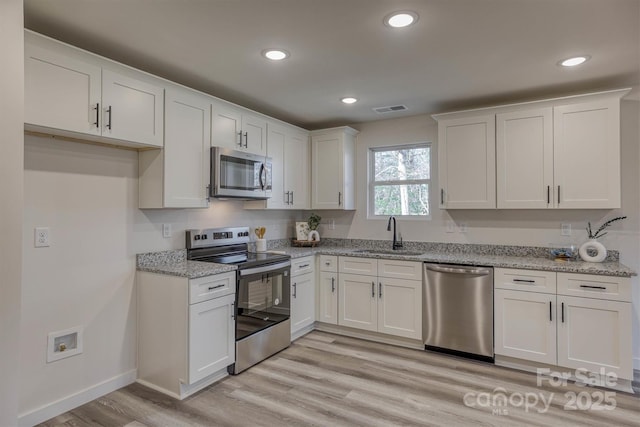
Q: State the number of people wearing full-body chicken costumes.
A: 0